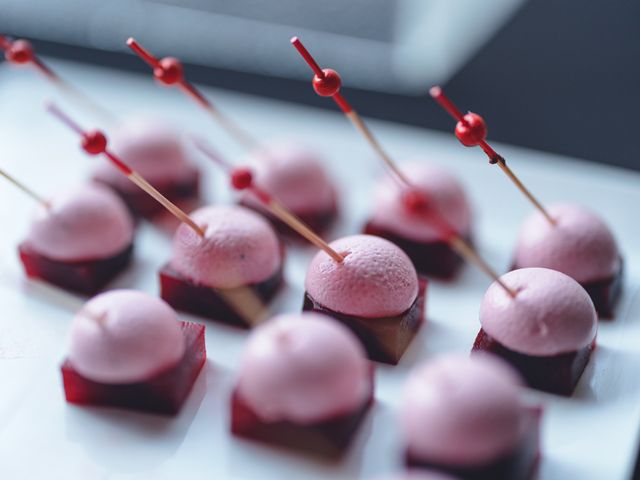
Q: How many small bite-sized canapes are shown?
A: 11